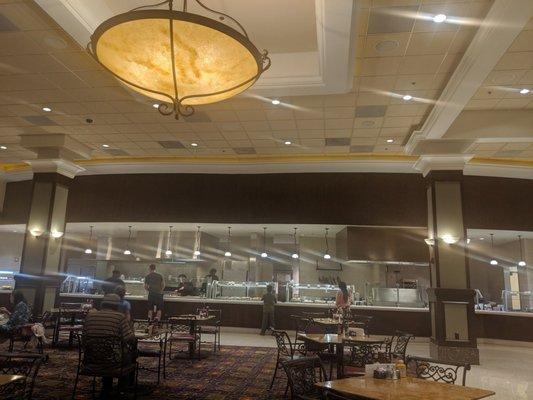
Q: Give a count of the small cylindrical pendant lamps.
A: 10